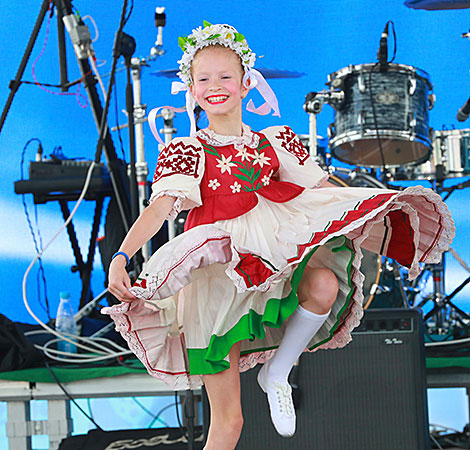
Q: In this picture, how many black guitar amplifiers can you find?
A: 1